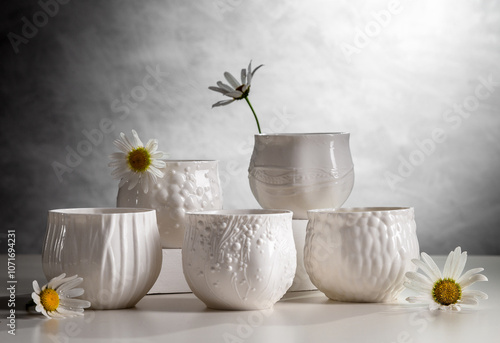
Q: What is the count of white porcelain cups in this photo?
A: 5